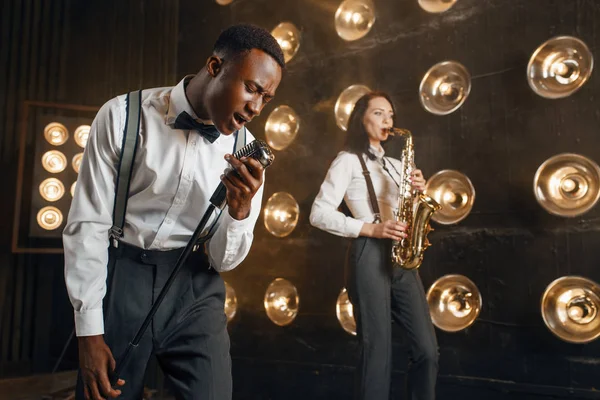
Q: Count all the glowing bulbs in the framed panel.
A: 7